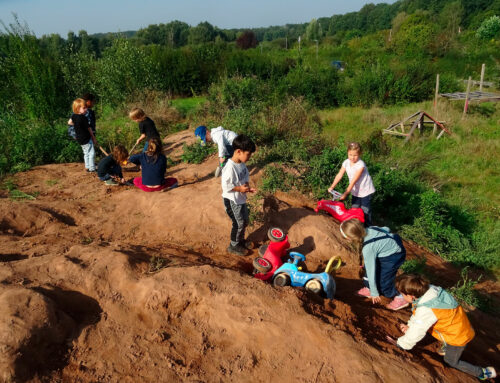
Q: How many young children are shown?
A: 10